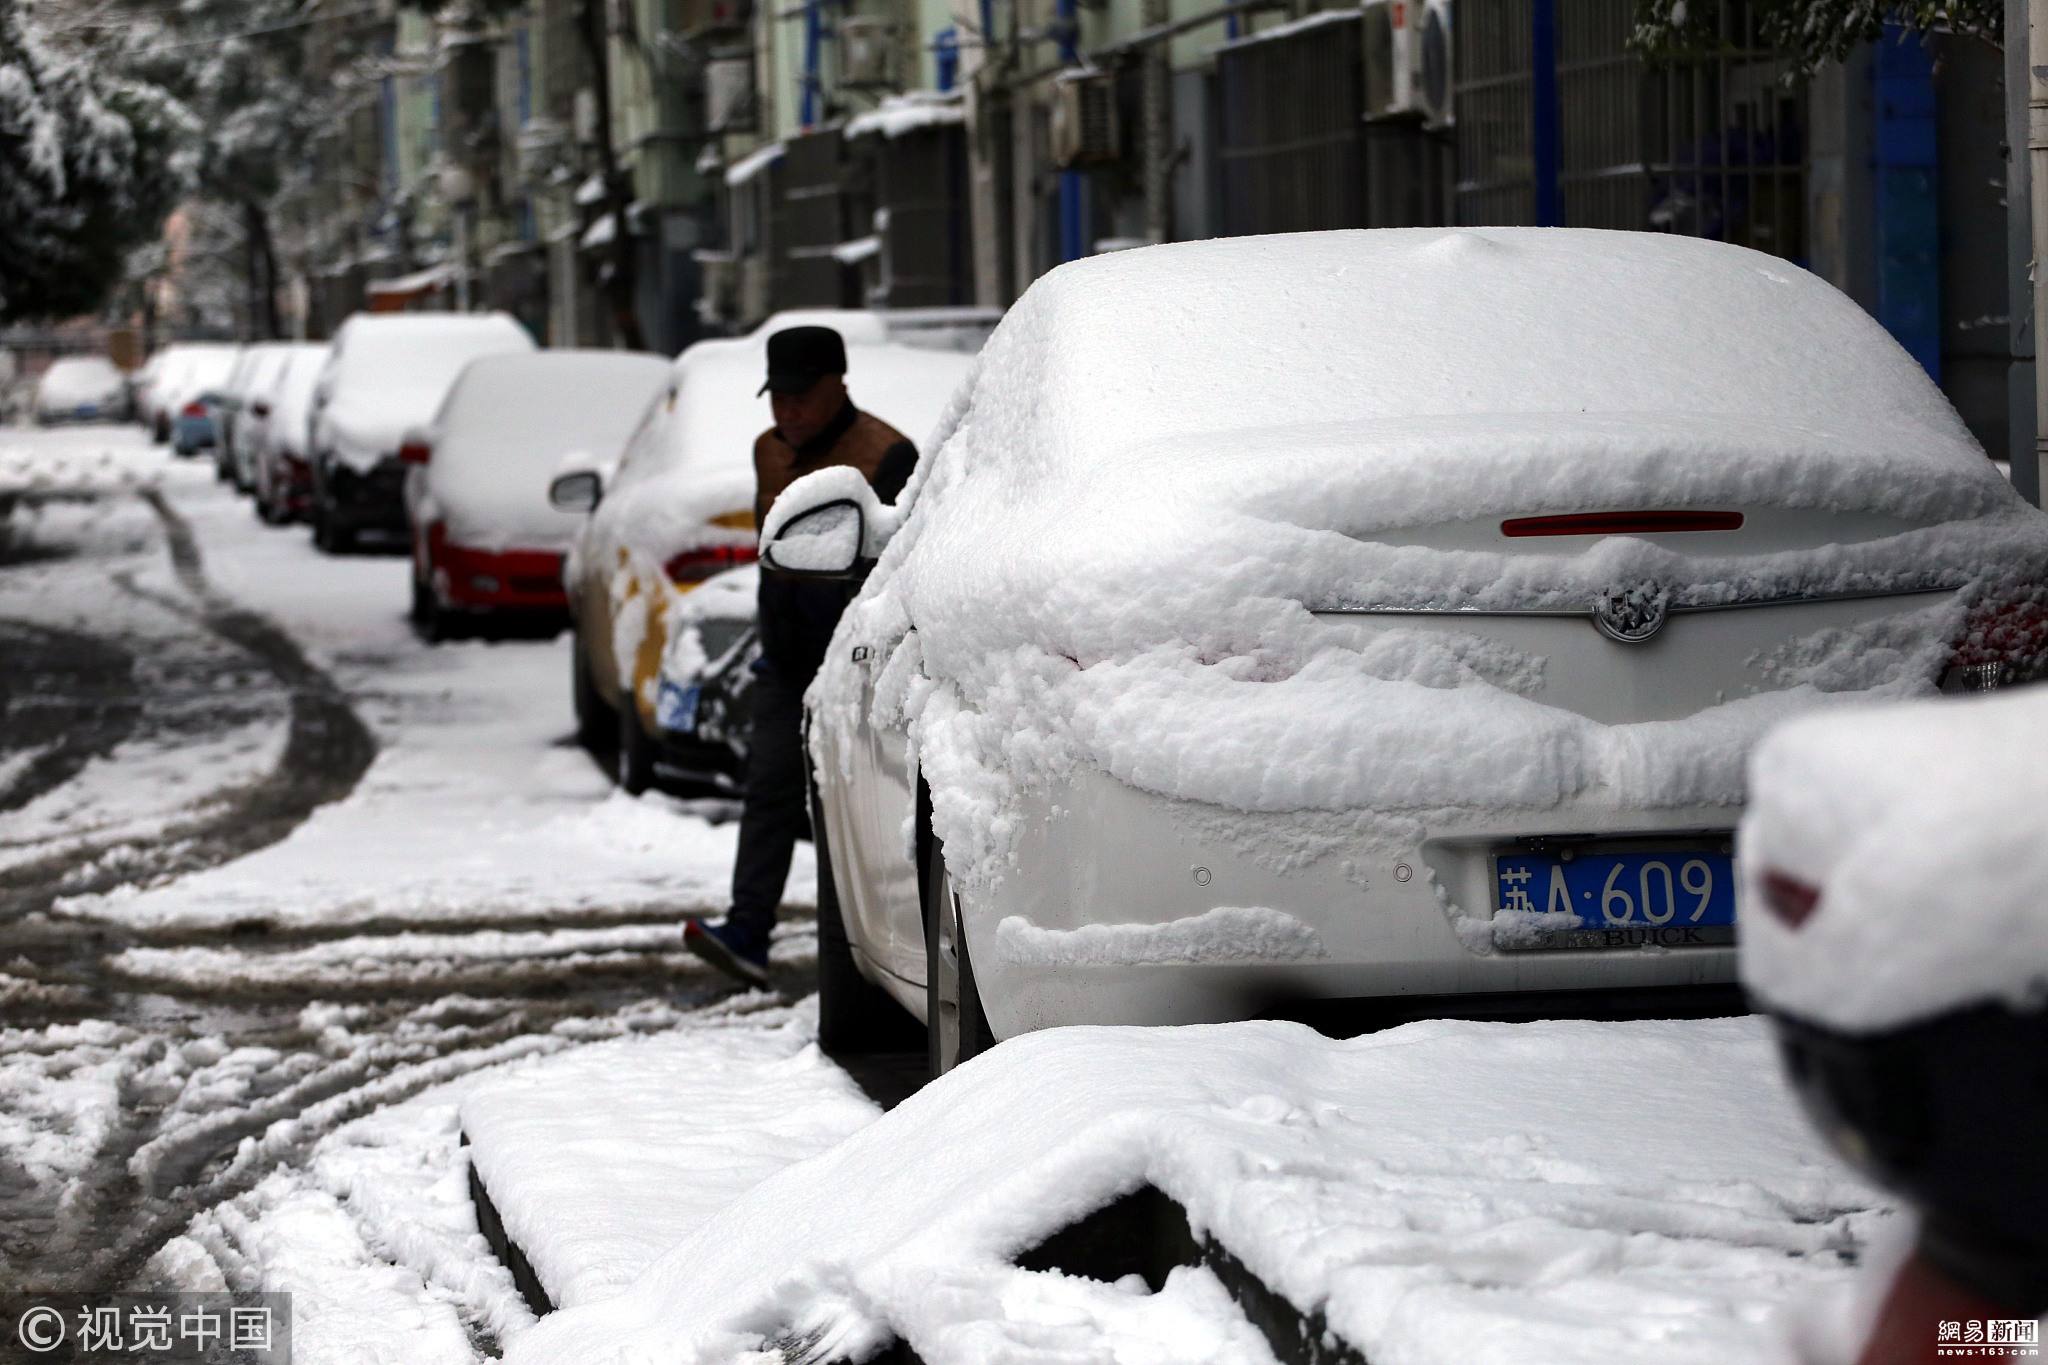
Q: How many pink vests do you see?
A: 0